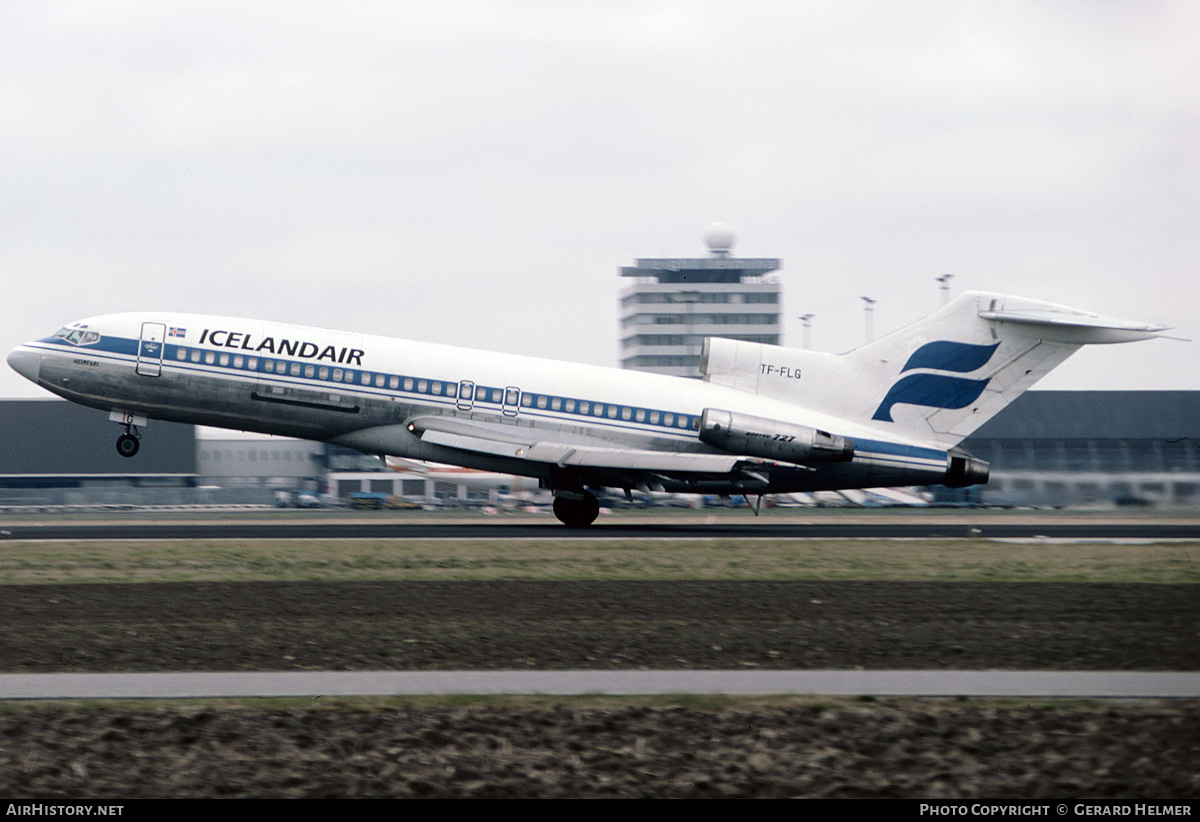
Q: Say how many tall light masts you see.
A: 3